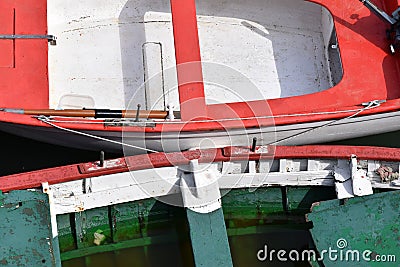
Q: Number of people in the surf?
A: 0